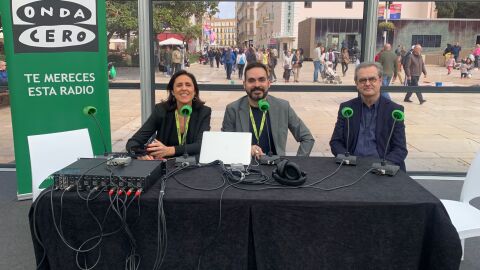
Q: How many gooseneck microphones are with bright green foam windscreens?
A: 5